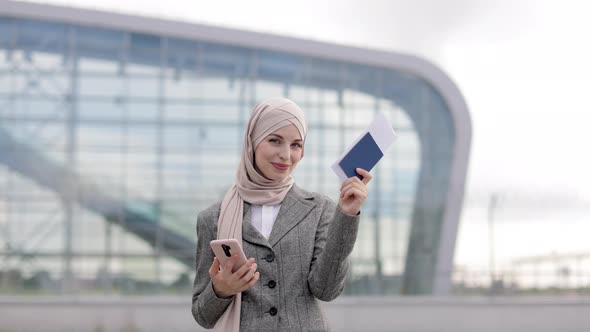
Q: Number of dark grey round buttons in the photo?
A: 3